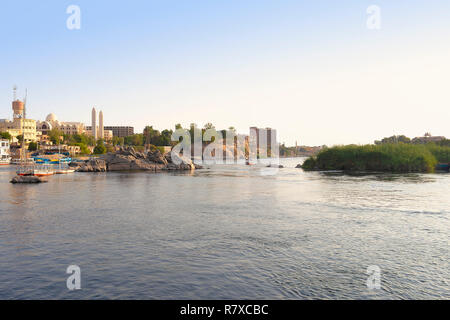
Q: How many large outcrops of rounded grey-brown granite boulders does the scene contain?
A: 1